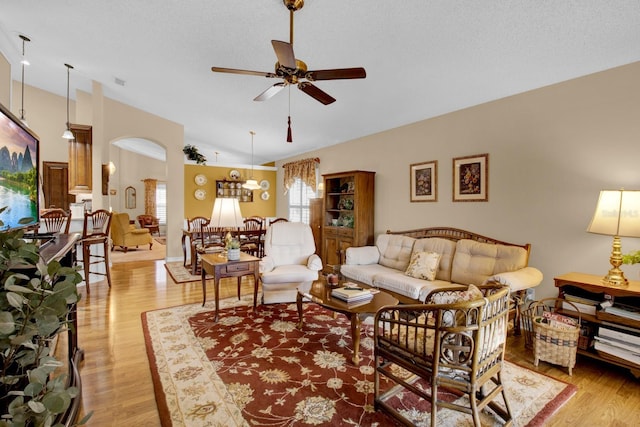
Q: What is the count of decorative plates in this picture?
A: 5